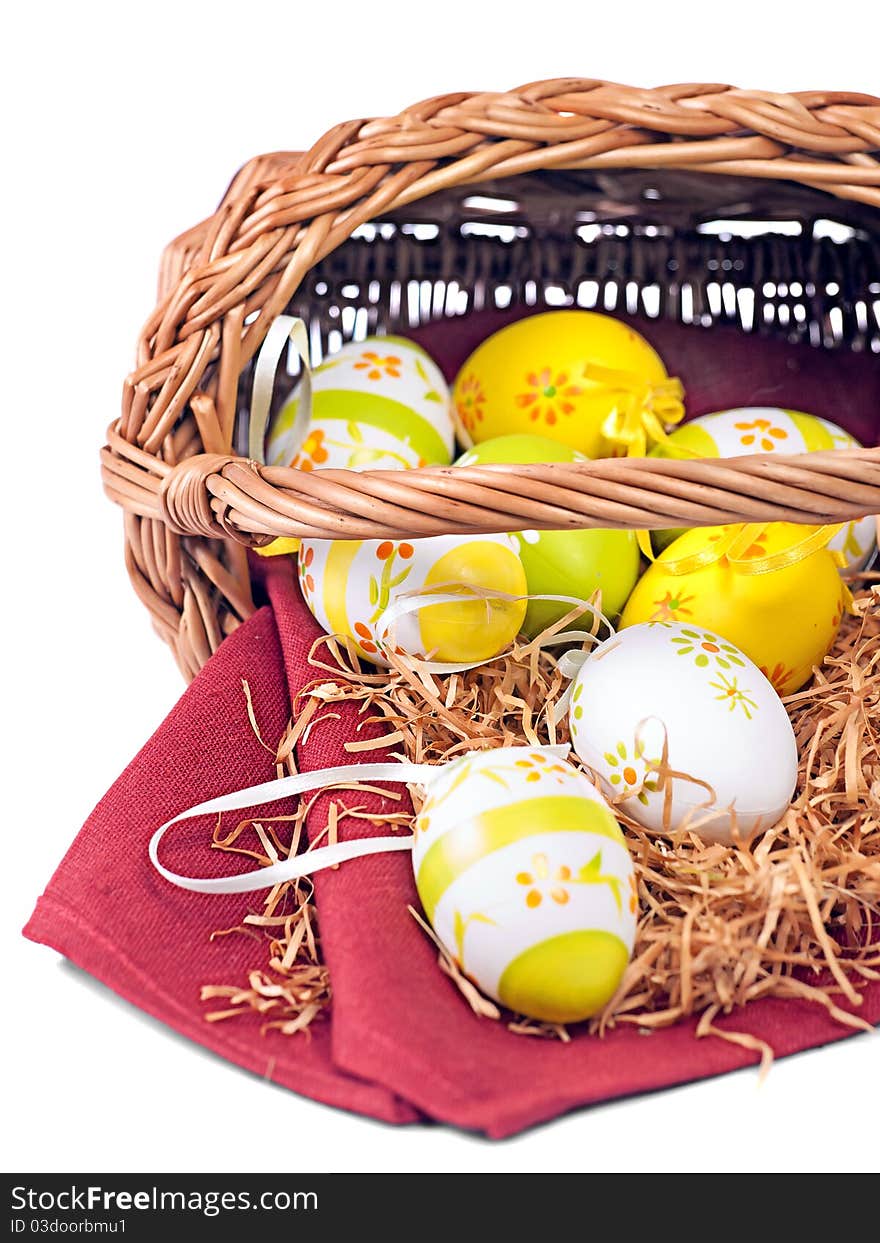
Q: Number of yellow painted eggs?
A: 2